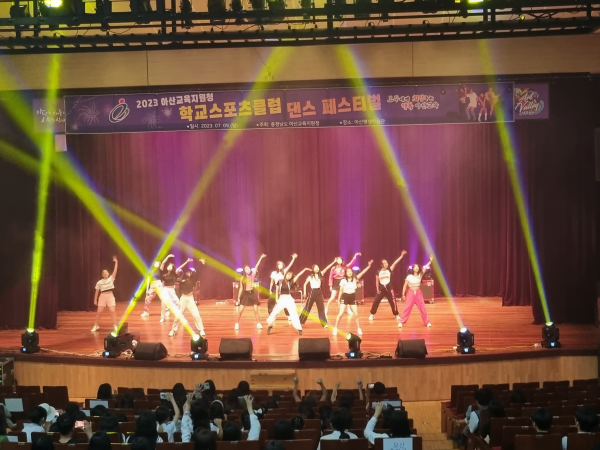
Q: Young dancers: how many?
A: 12